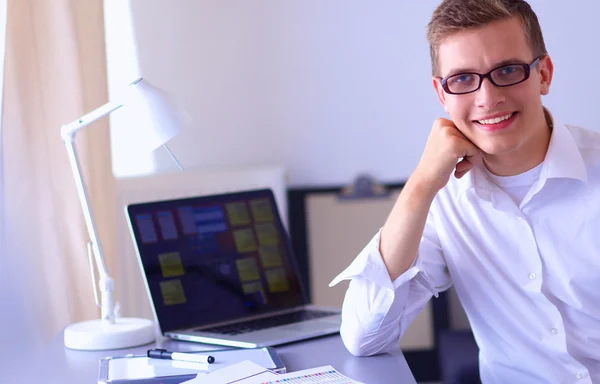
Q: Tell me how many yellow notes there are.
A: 10